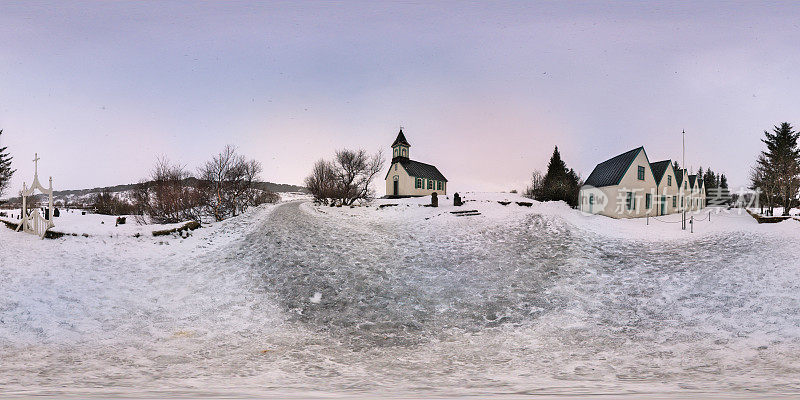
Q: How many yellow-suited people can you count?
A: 0